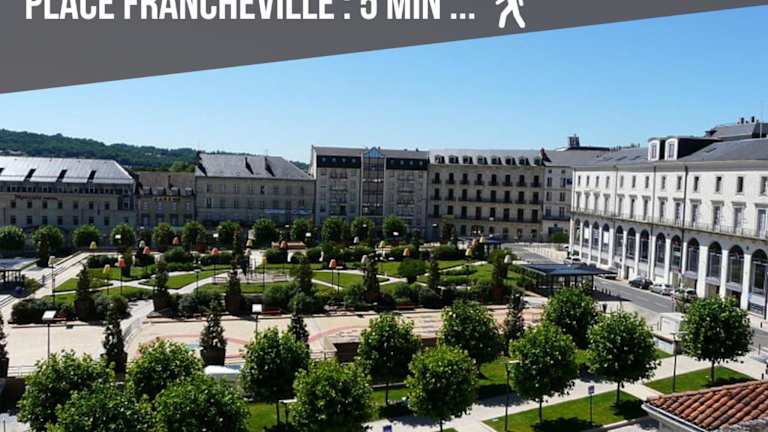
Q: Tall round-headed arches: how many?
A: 13